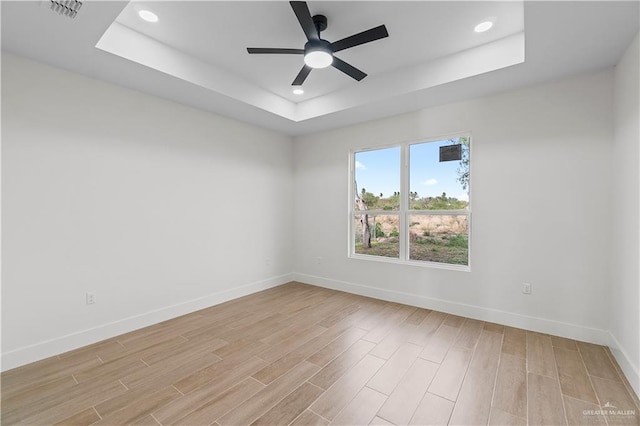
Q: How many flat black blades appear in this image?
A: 5